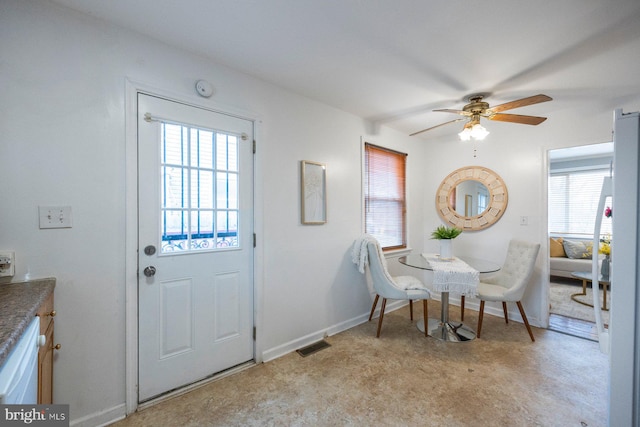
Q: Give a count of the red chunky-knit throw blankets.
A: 0